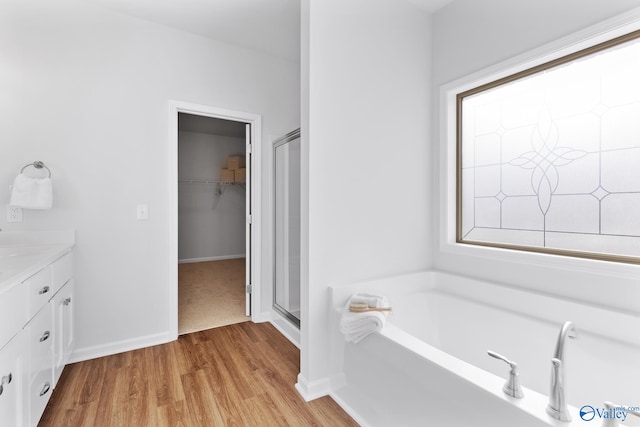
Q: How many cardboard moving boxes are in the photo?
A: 3